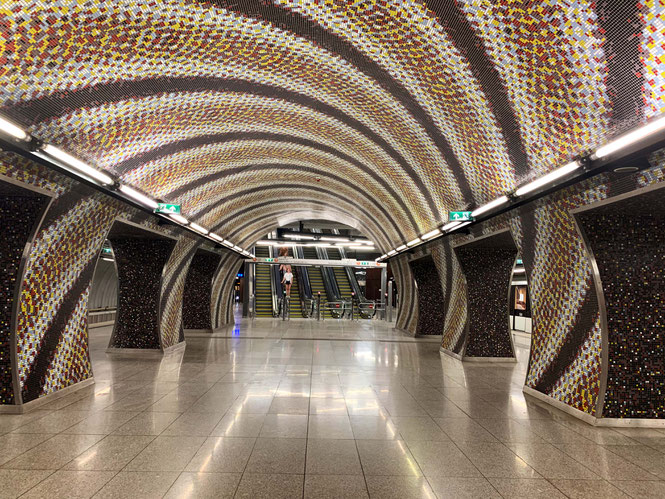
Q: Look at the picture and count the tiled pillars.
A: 6